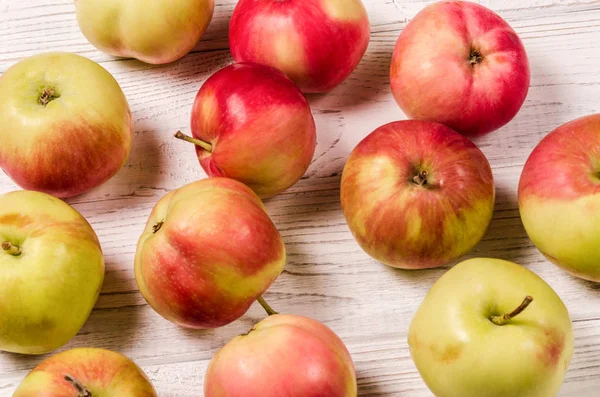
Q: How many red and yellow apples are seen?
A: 12